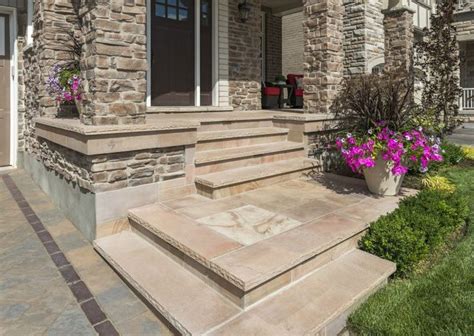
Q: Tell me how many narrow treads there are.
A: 3